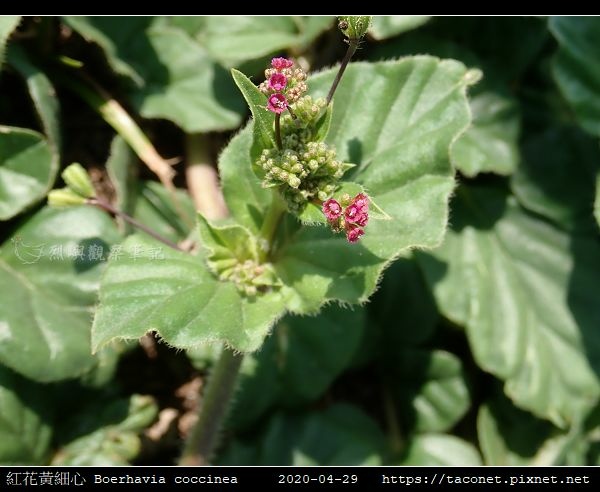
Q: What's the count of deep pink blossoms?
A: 8